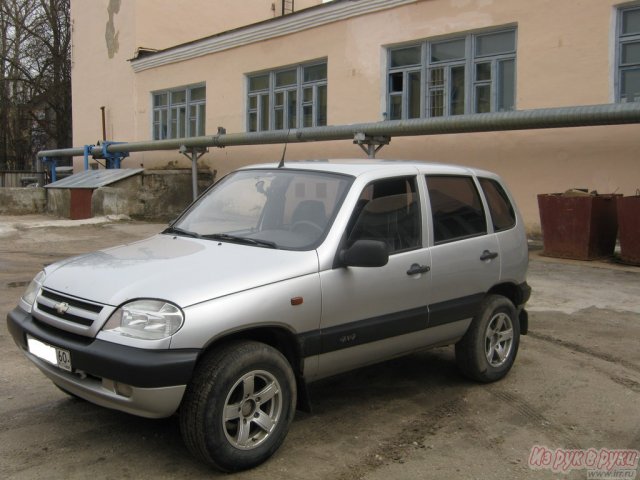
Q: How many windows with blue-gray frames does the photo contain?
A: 4